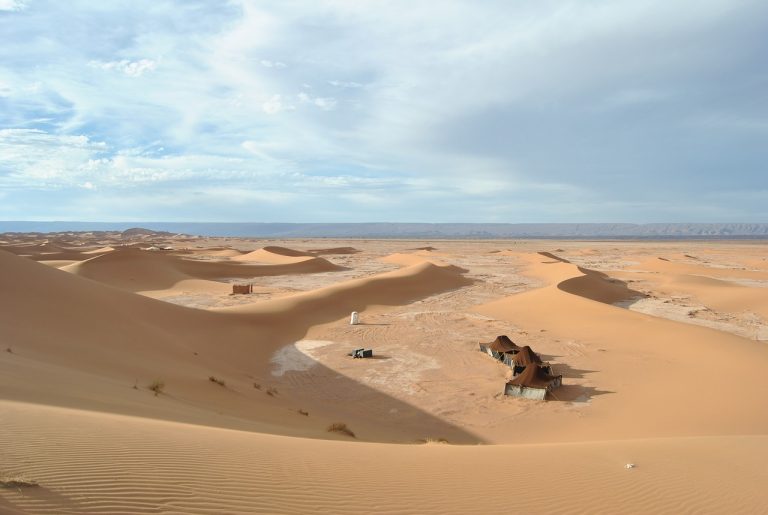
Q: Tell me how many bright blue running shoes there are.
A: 0